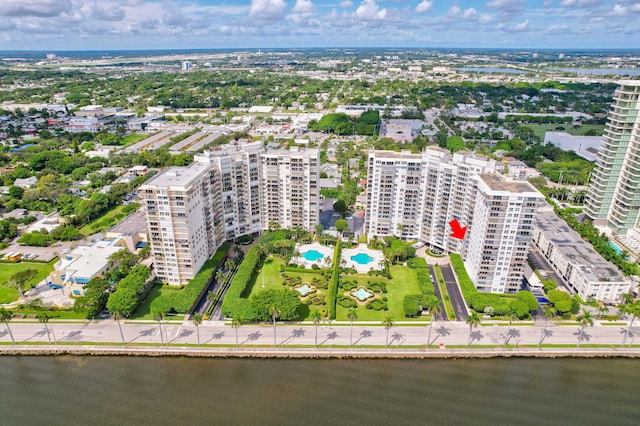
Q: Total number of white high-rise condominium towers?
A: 2